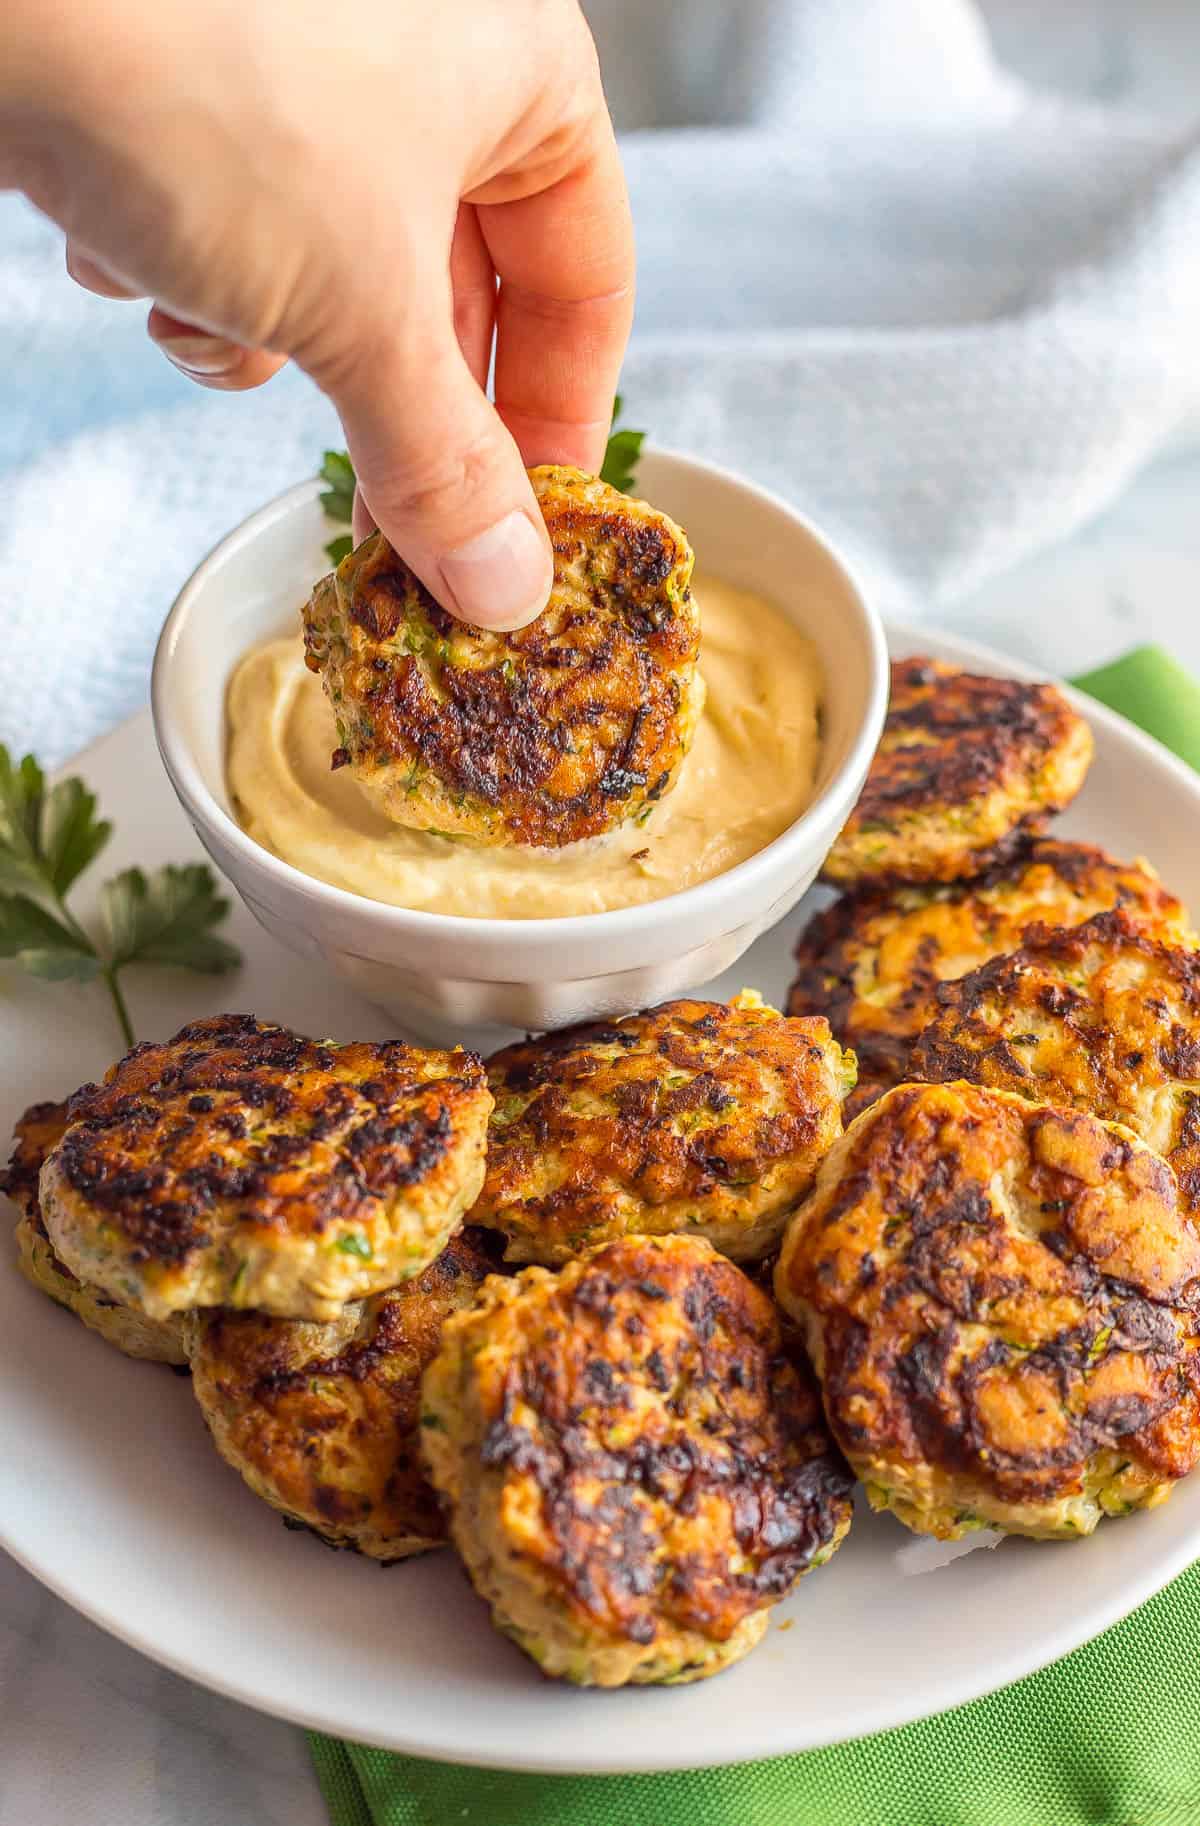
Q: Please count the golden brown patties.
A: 10